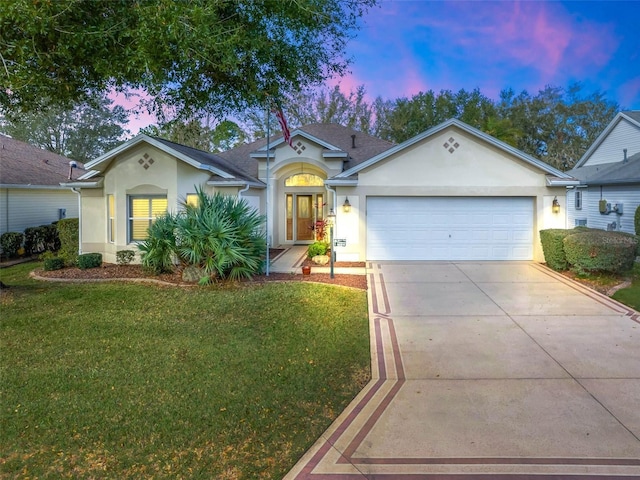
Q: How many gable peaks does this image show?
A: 4